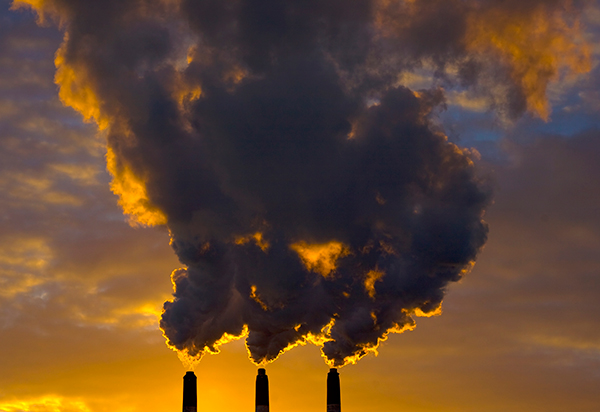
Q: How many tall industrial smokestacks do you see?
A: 3